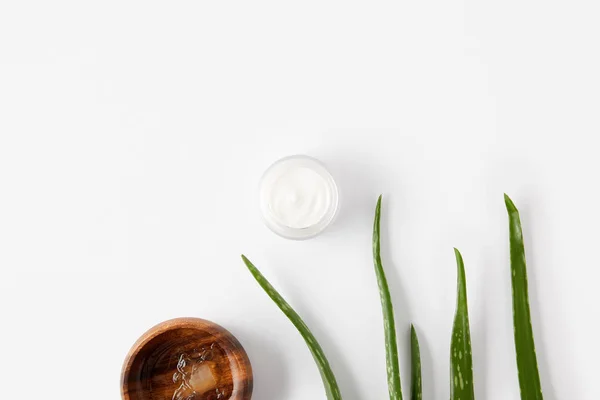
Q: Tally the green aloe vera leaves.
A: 5